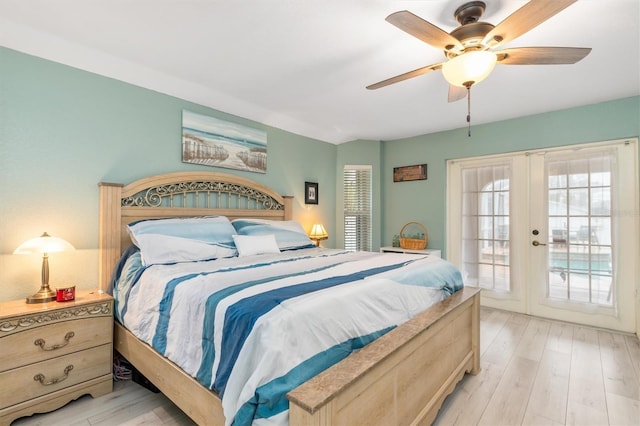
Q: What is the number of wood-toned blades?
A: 5